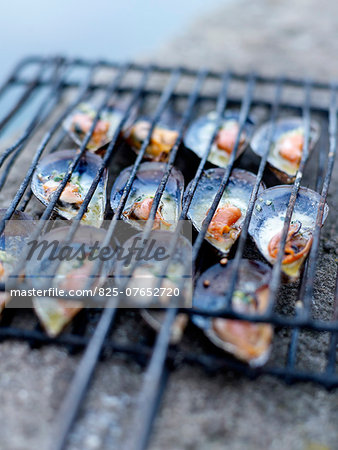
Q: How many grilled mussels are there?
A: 12